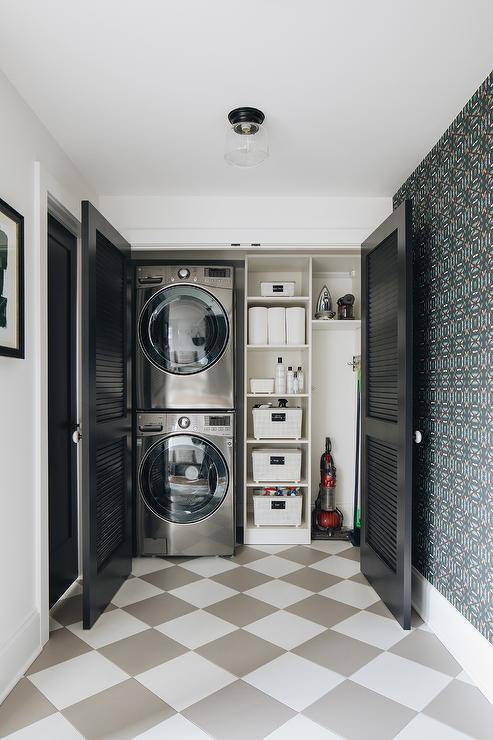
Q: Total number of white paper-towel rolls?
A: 3